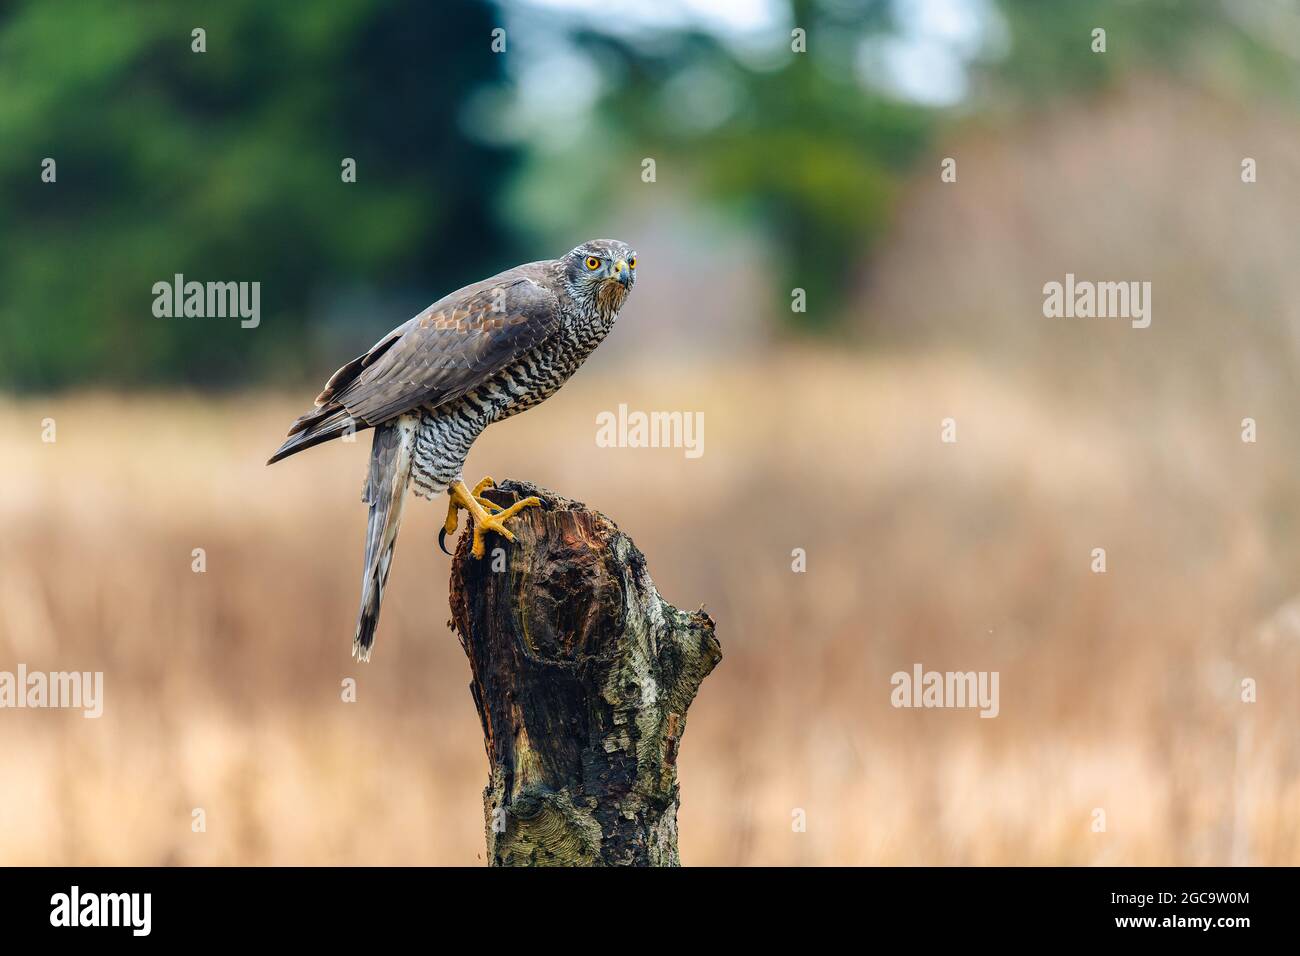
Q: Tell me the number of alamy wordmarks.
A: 6